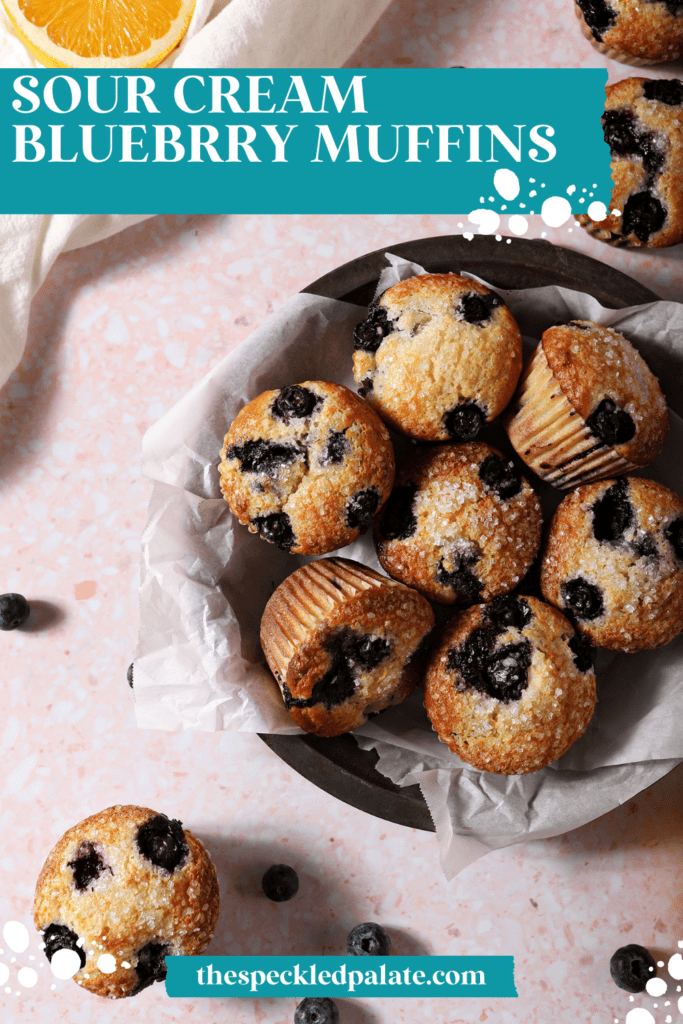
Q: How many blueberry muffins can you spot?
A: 10